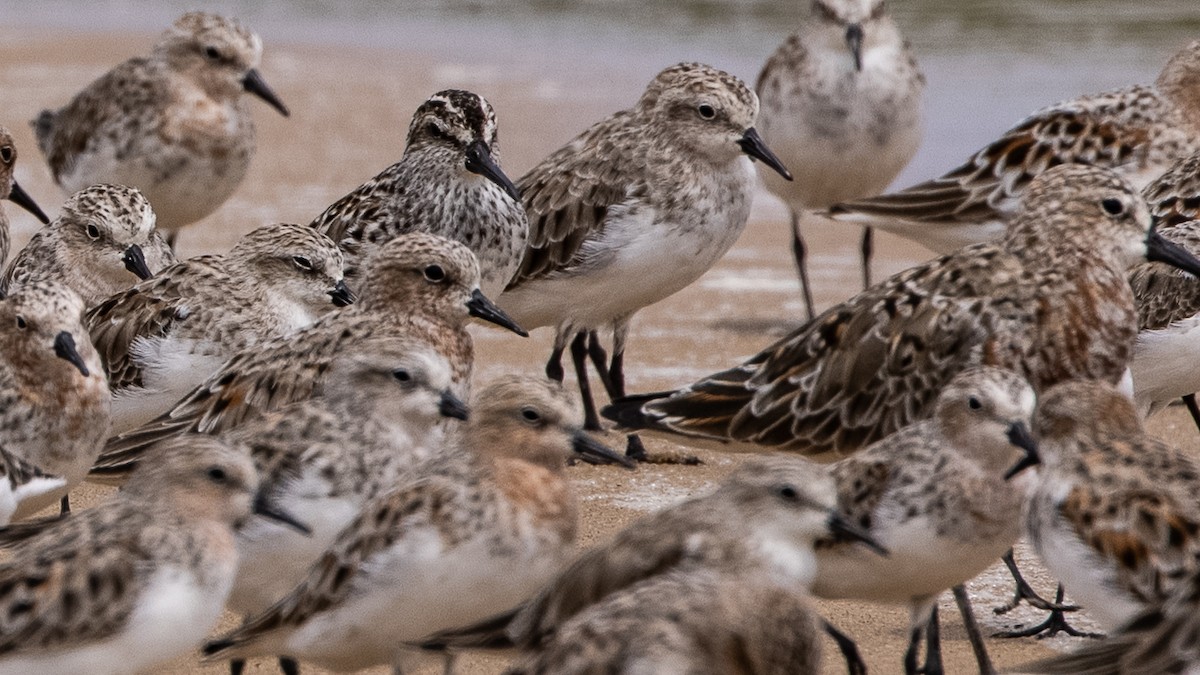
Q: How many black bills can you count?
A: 15